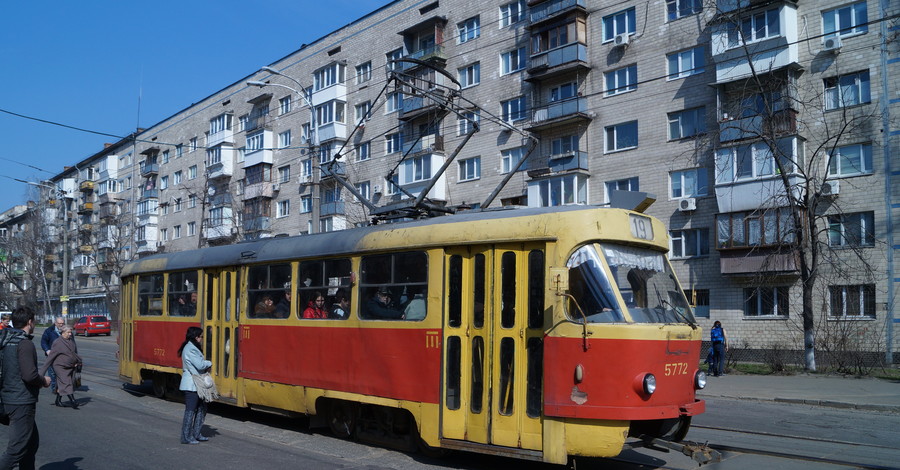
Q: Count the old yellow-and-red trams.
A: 1